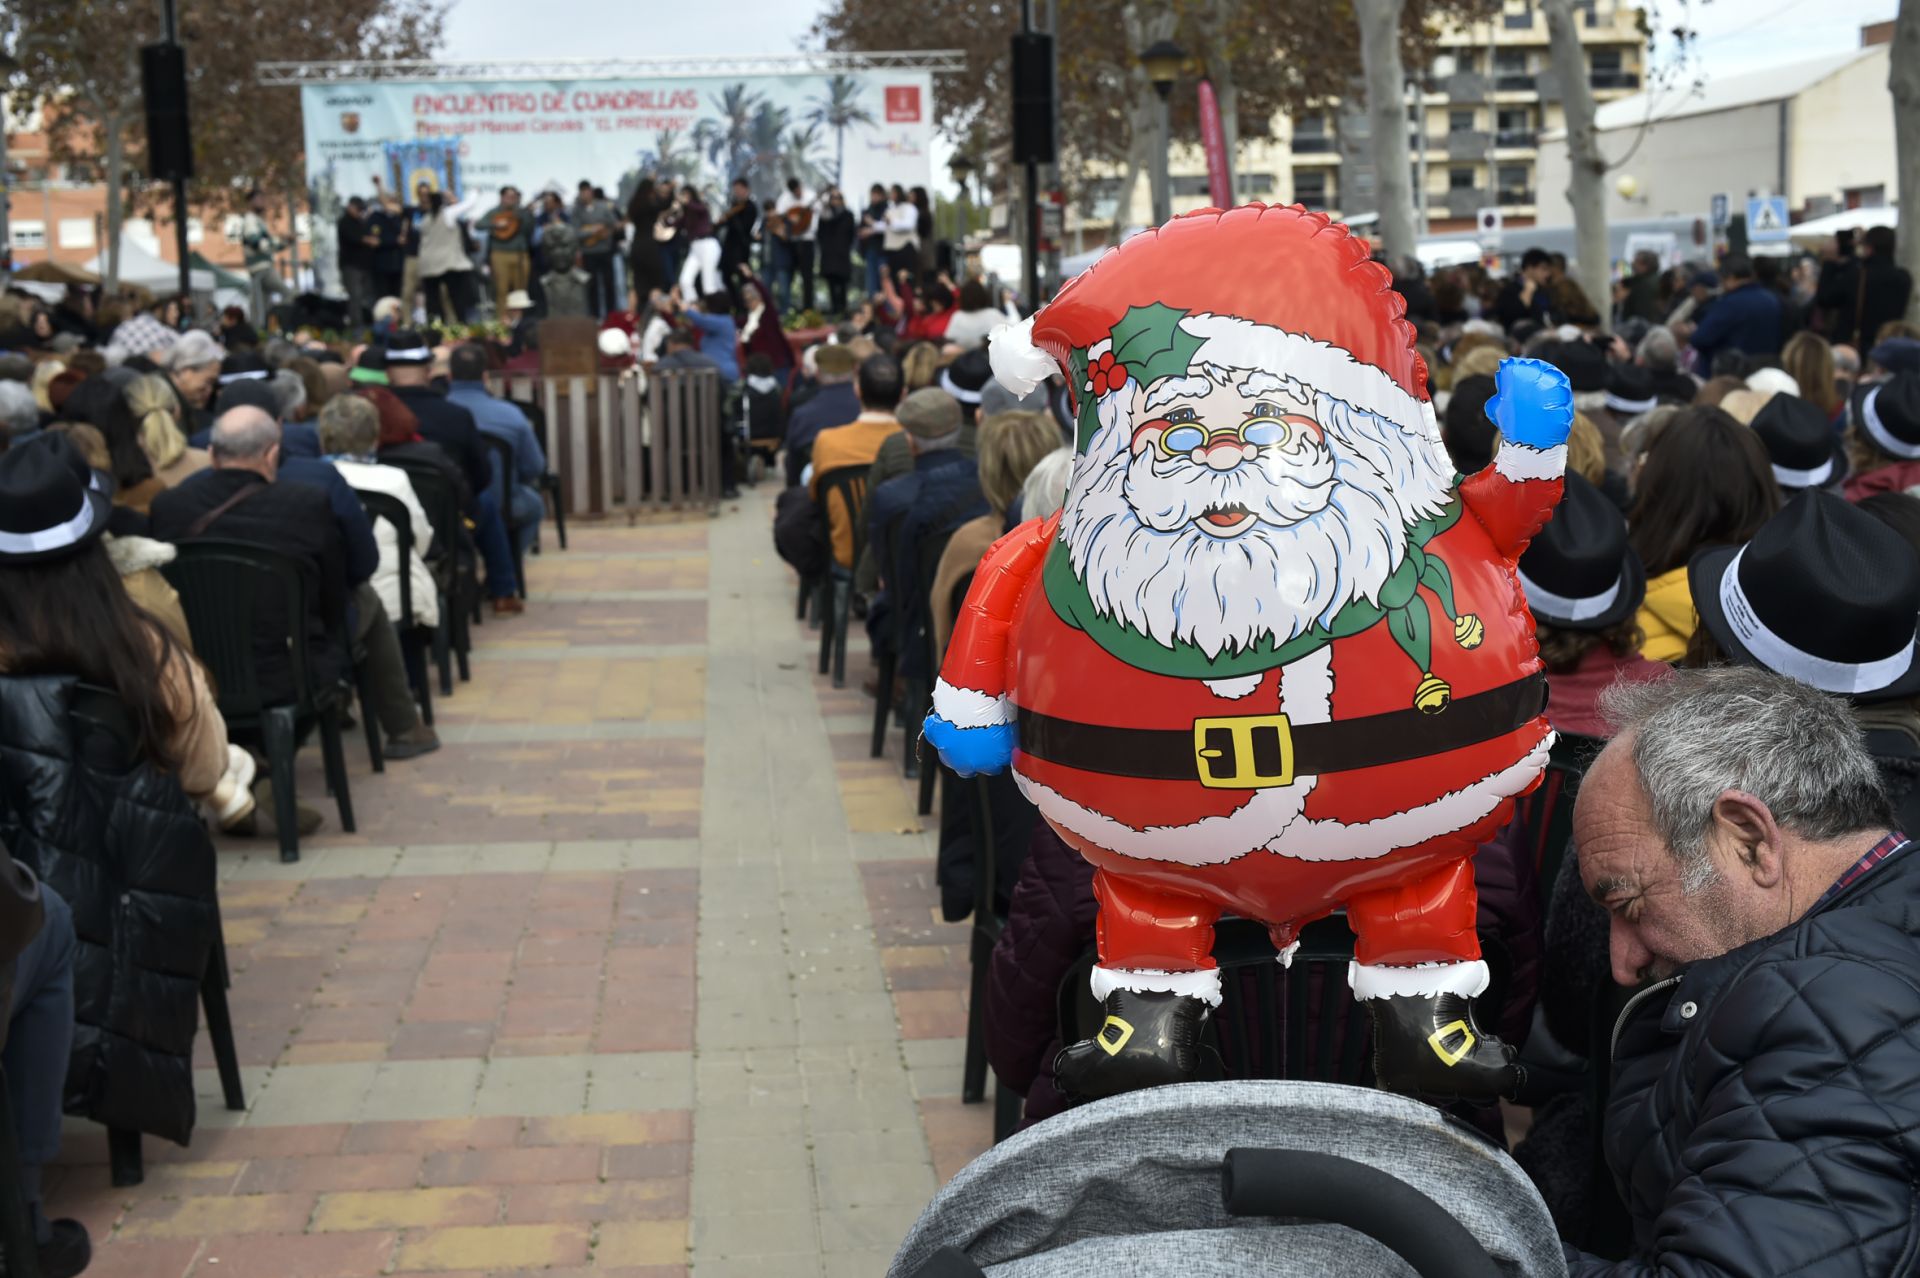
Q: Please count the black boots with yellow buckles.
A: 2